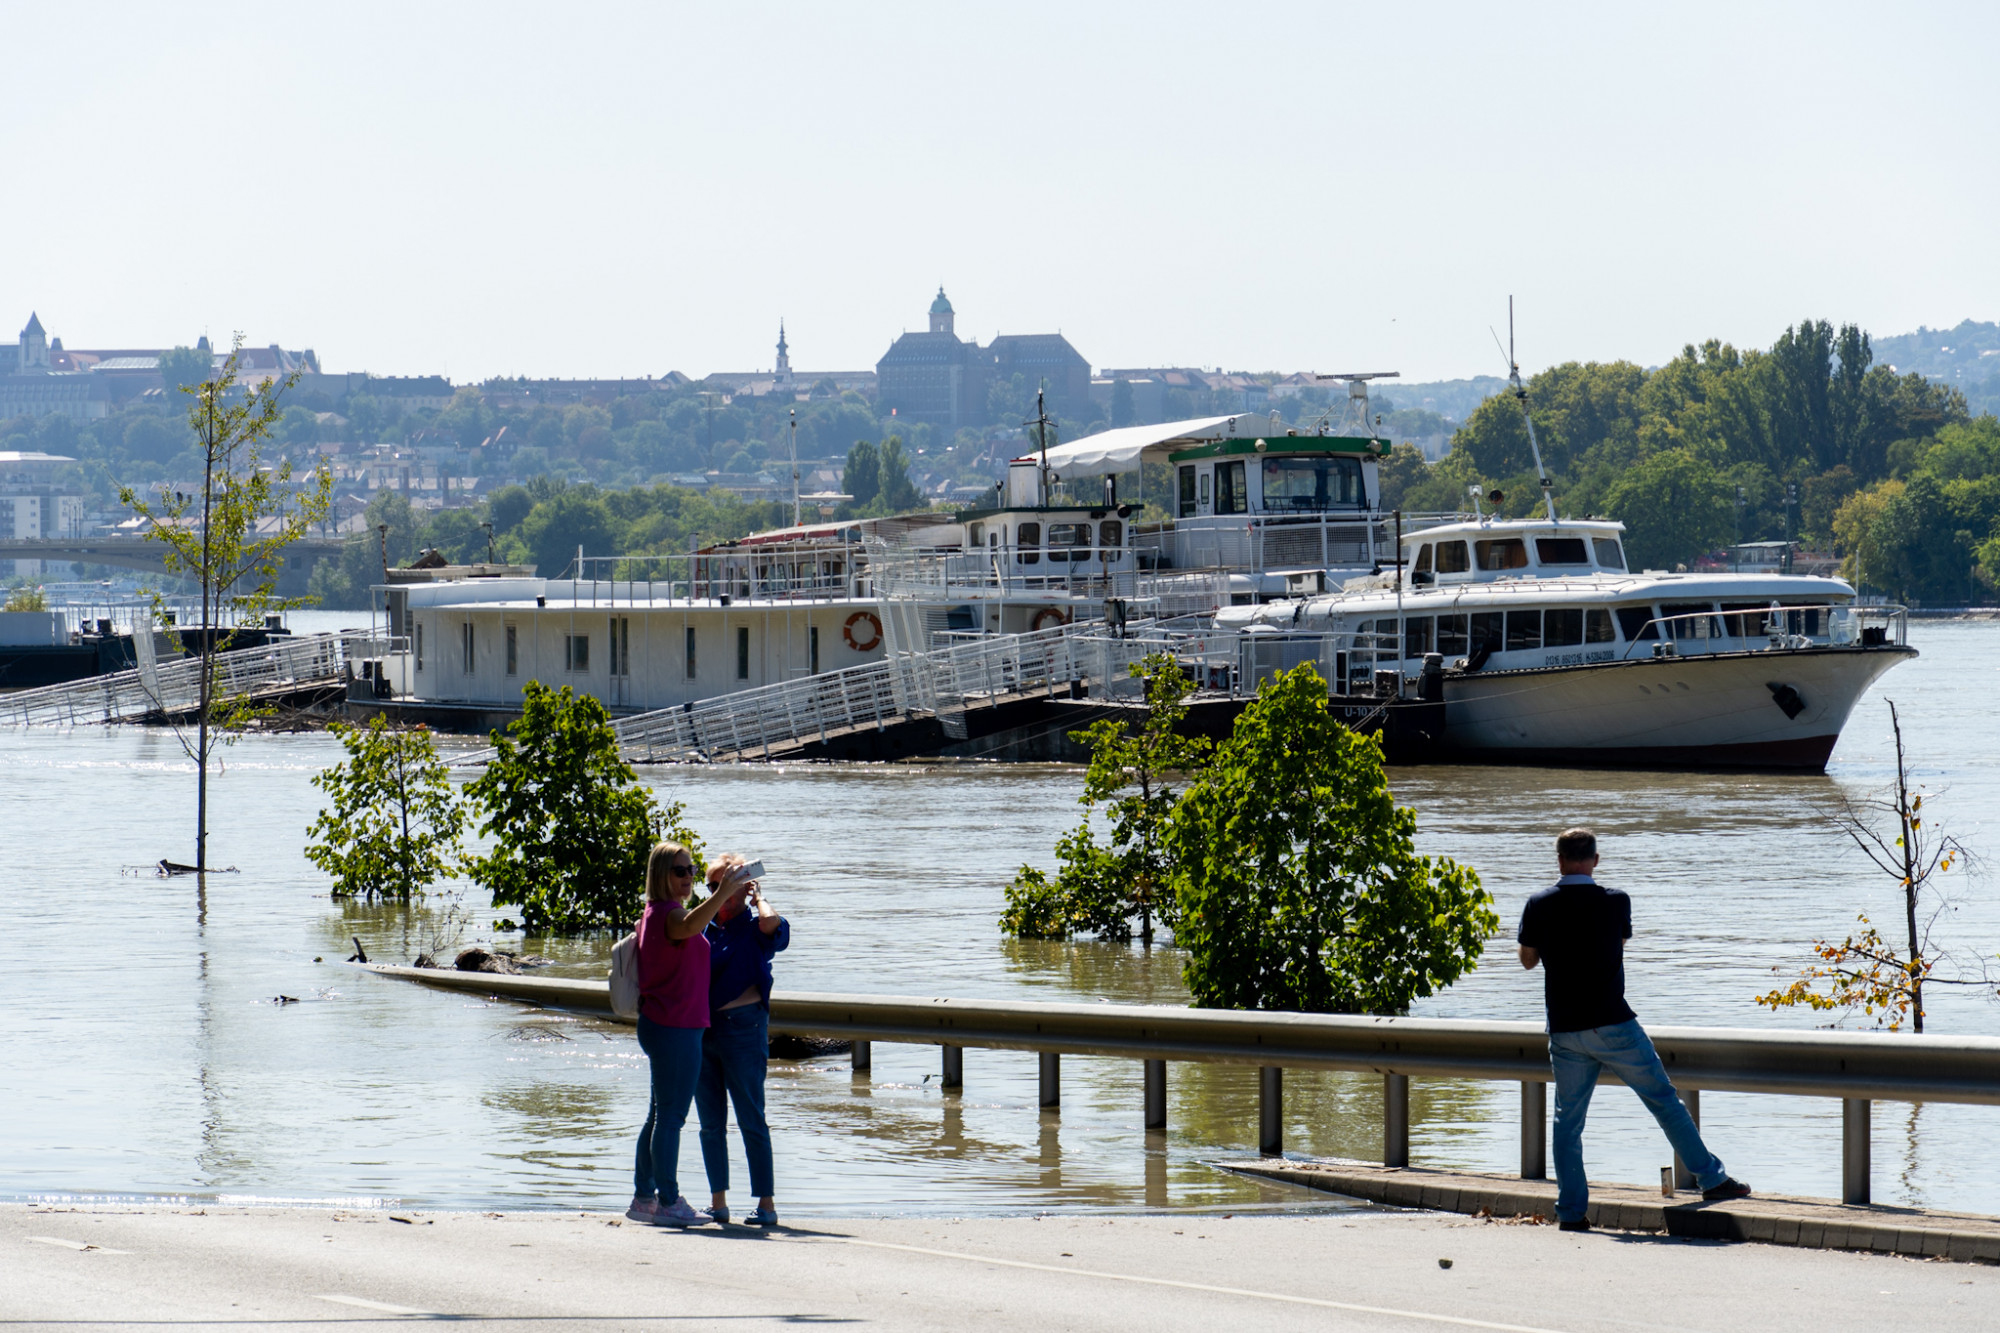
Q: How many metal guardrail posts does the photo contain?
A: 9